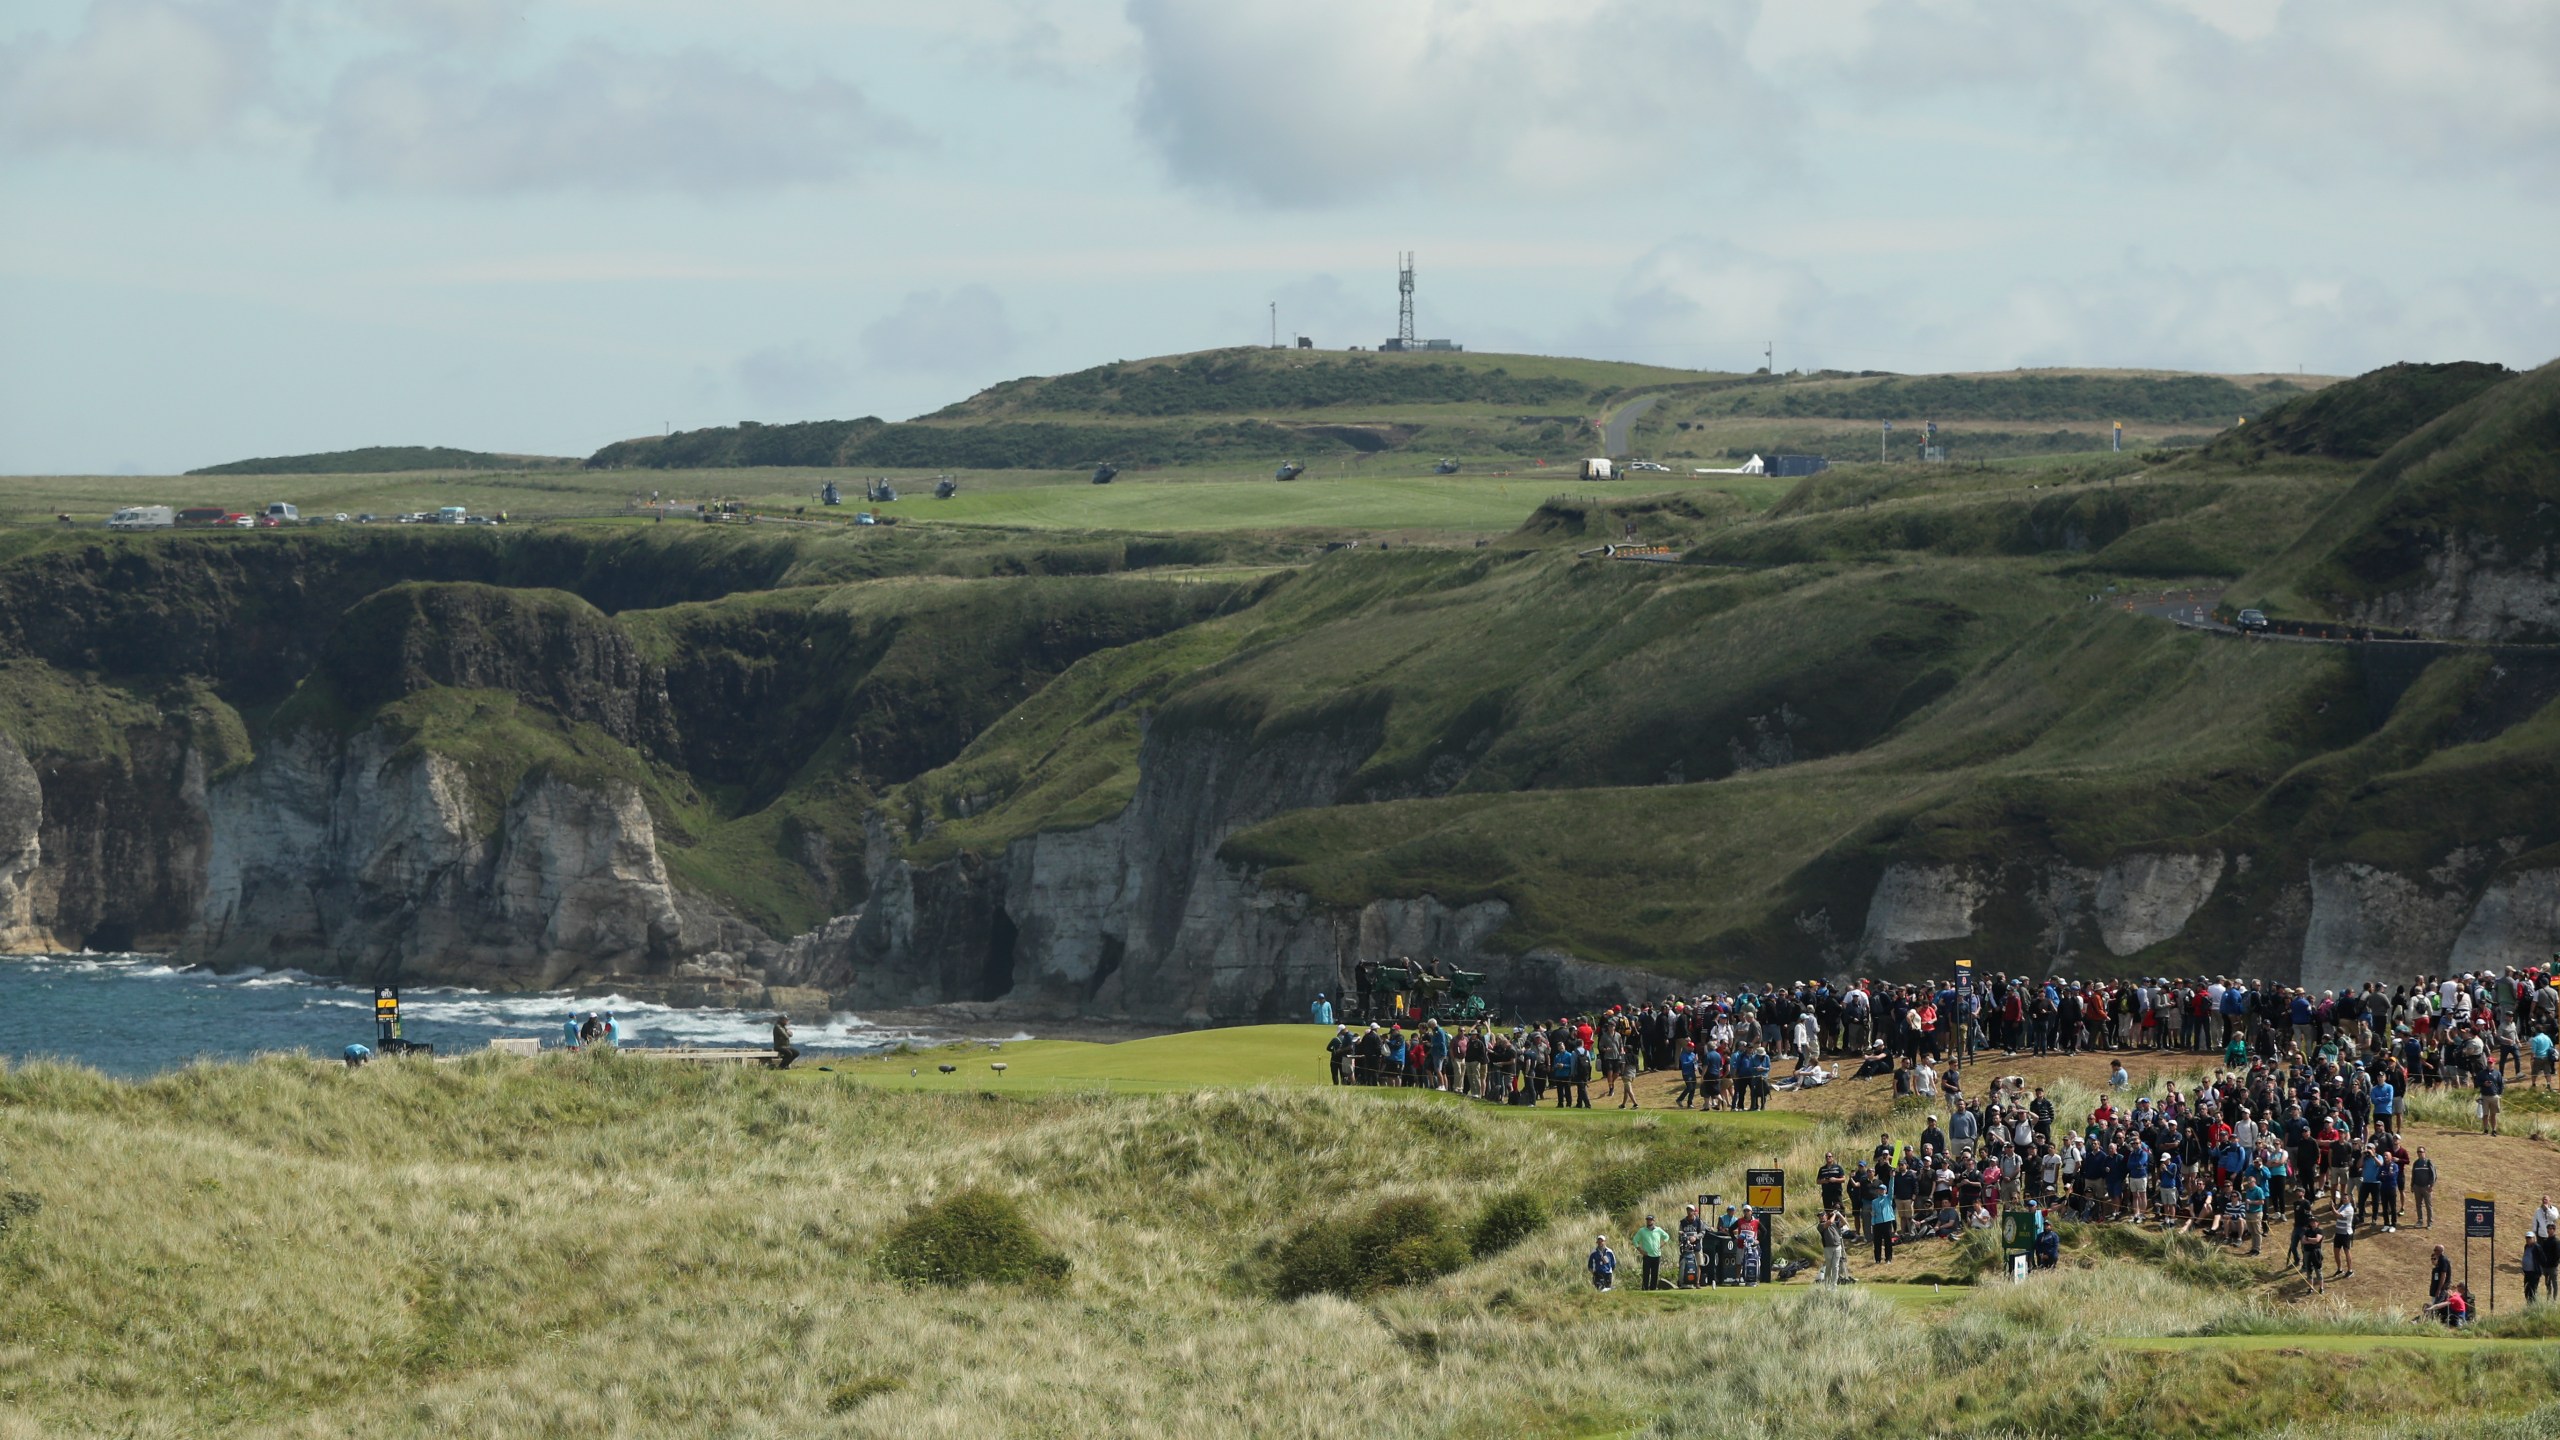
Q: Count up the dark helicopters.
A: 6